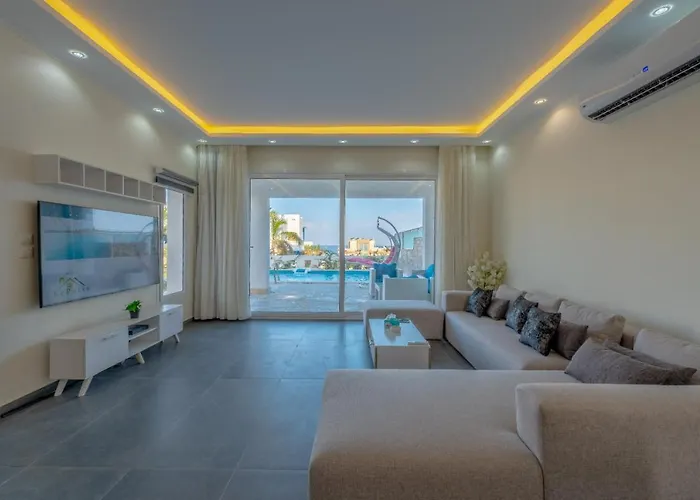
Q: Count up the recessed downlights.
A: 9